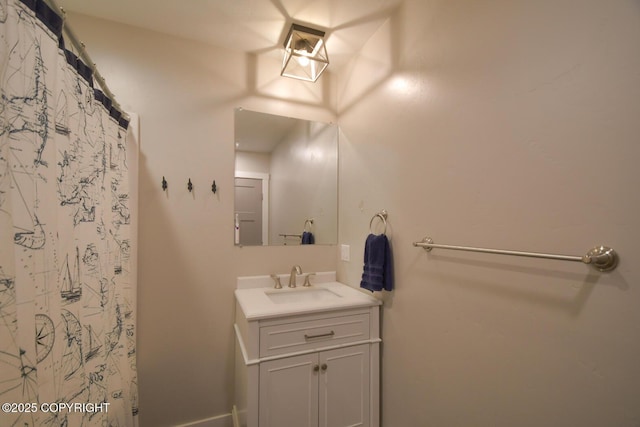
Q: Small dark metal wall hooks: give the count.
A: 3